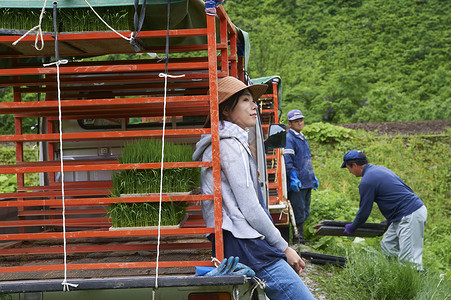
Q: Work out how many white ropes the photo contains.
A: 4